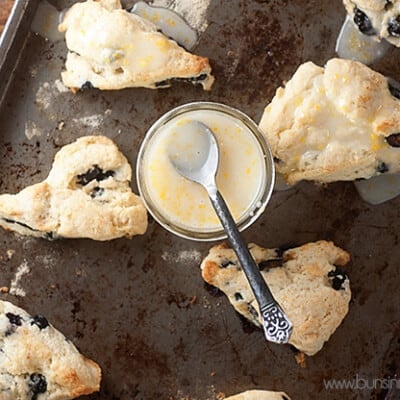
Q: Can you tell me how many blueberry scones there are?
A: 7